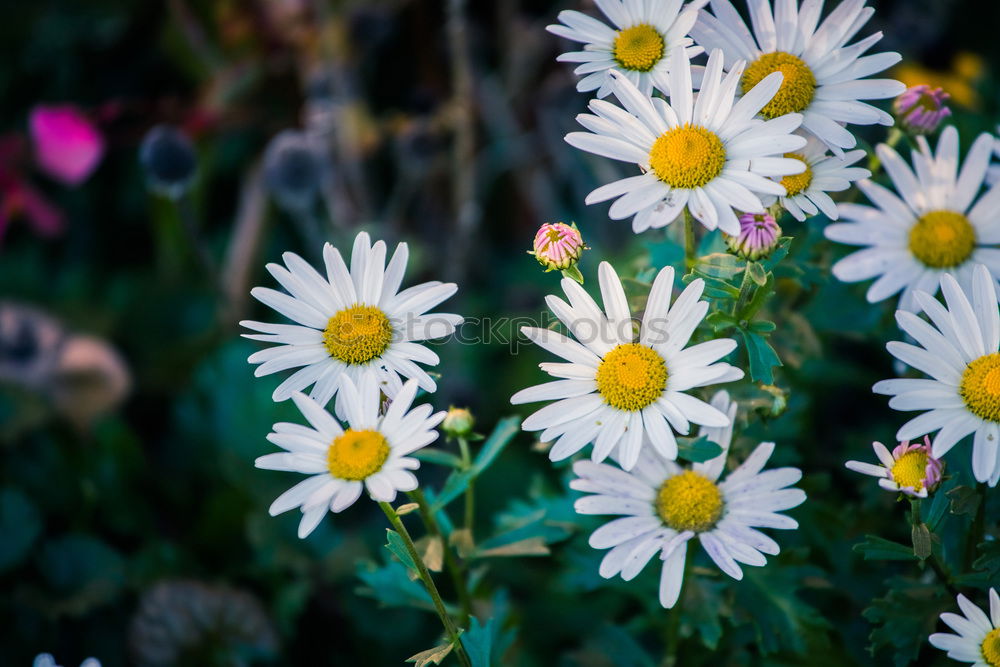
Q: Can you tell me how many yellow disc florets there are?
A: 12